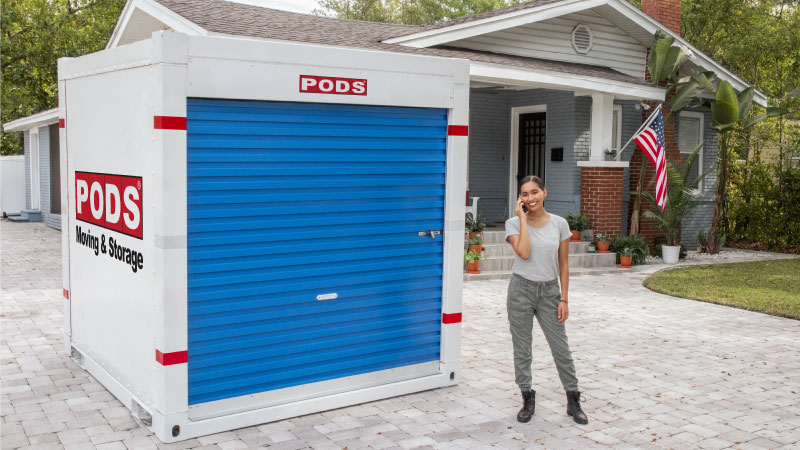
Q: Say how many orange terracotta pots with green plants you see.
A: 6